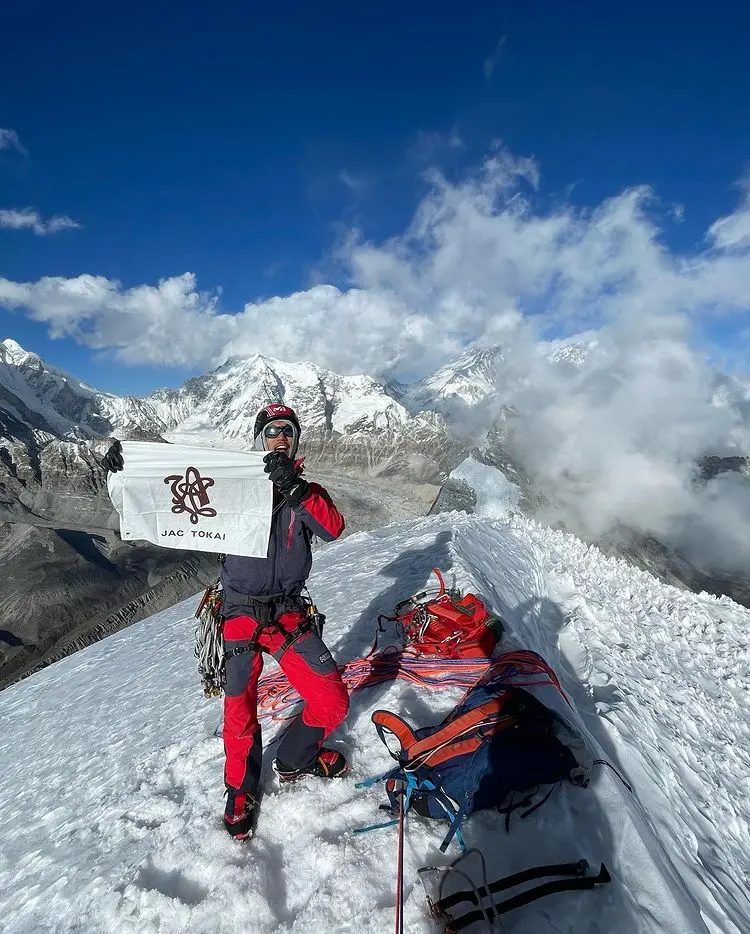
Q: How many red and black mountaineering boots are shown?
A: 2